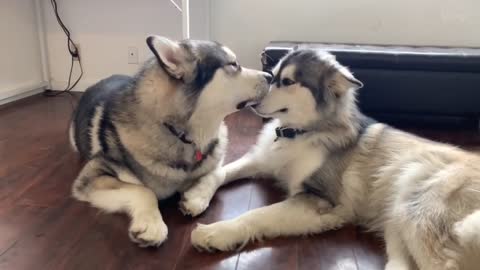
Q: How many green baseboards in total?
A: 0